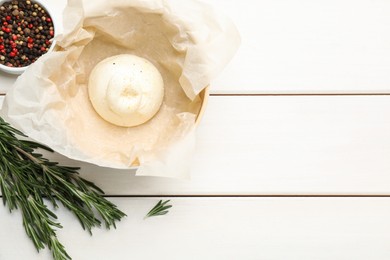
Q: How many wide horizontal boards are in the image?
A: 3